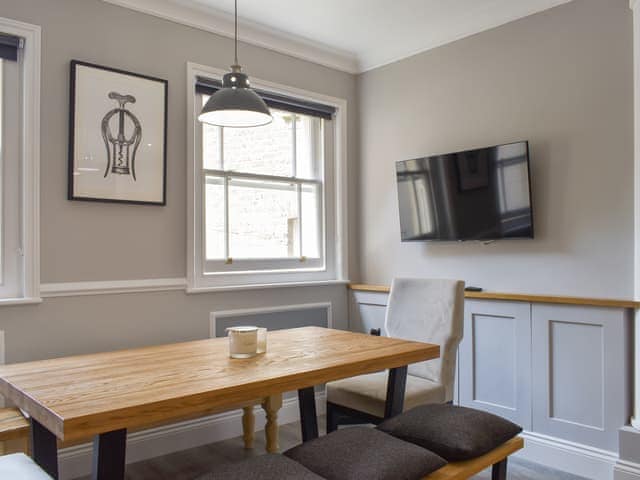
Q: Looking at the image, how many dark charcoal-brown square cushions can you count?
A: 3